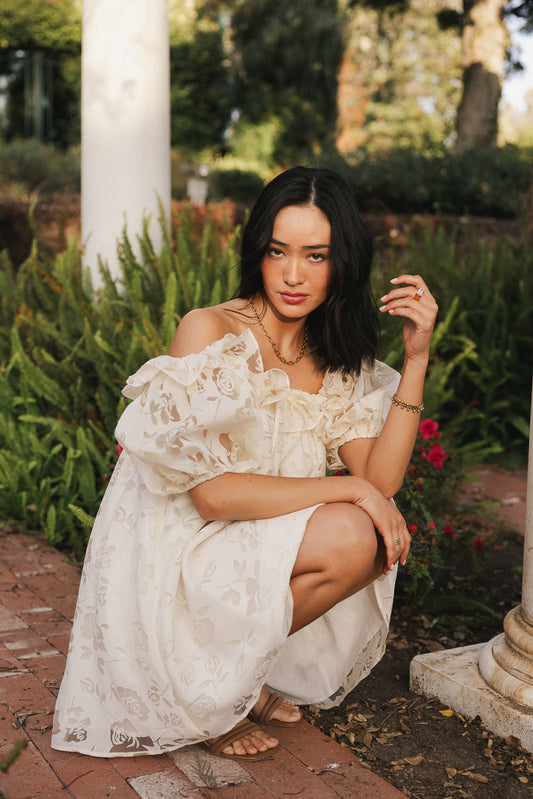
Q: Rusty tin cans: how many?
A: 0